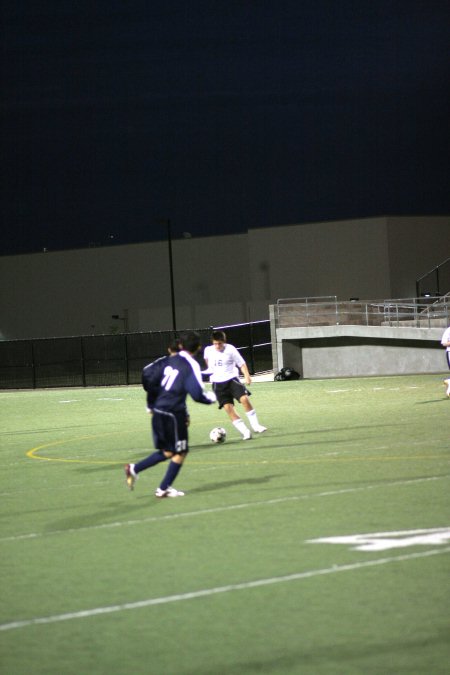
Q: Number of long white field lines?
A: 2